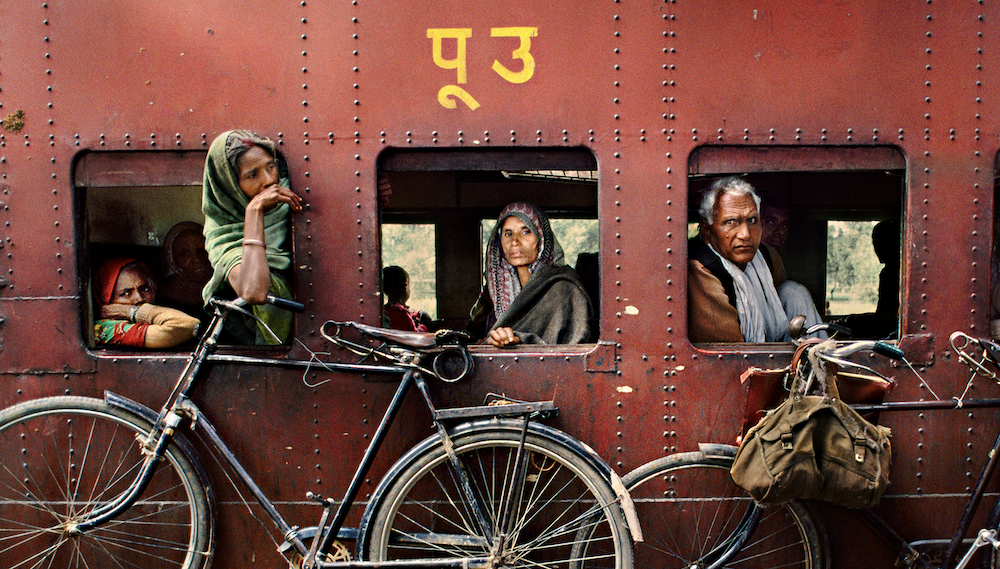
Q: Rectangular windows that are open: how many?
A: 3